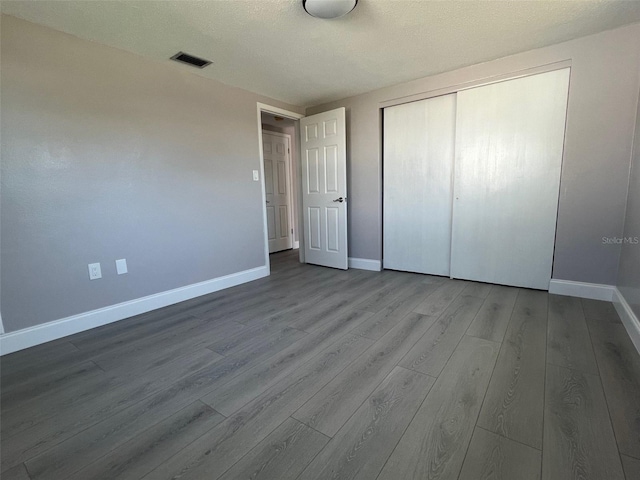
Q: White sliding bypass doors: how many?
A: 2